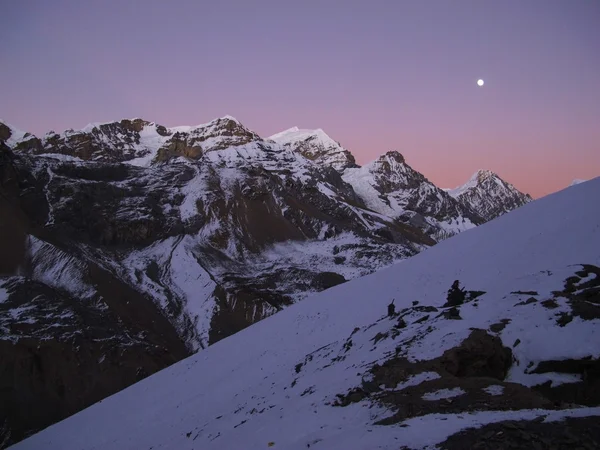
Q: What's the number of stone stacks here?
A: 2